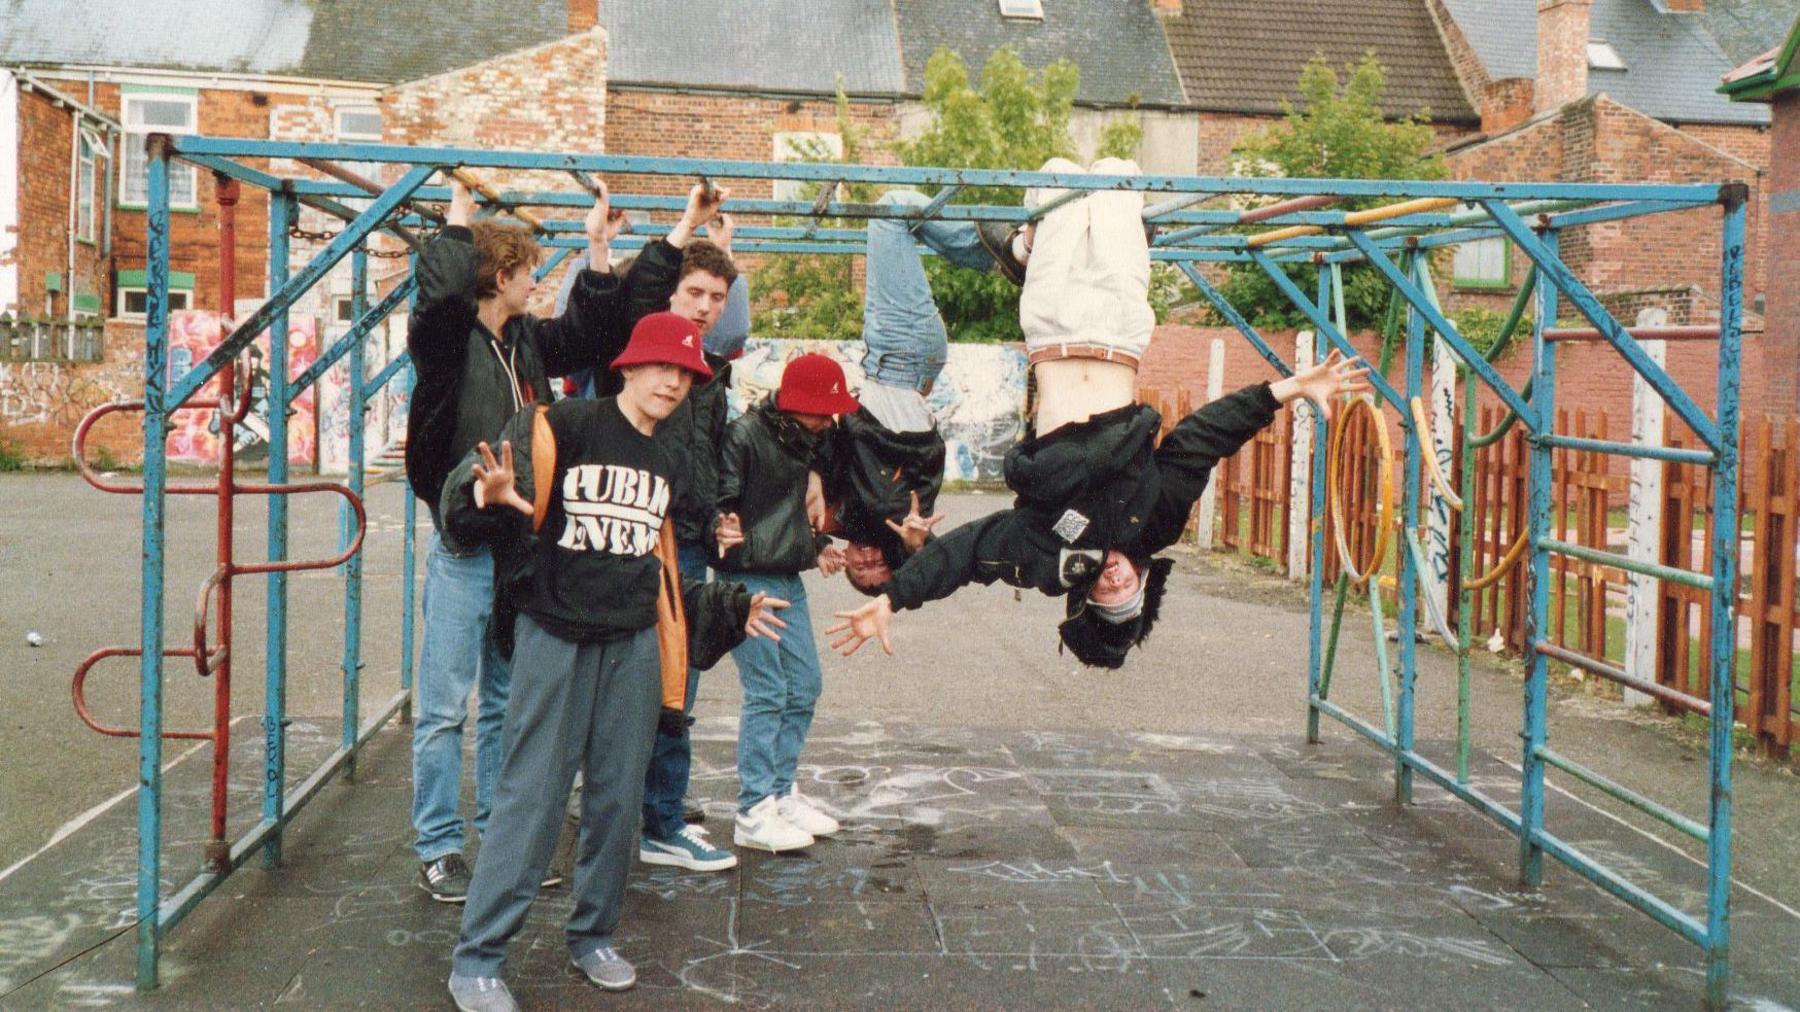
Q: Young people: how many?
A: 7